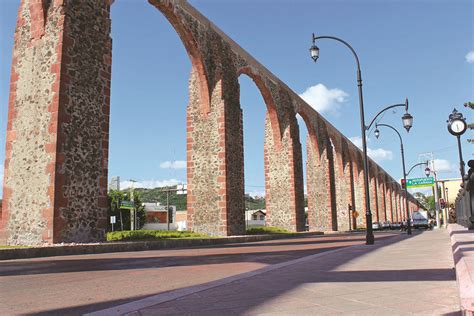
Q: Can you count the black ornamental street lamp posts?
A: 2